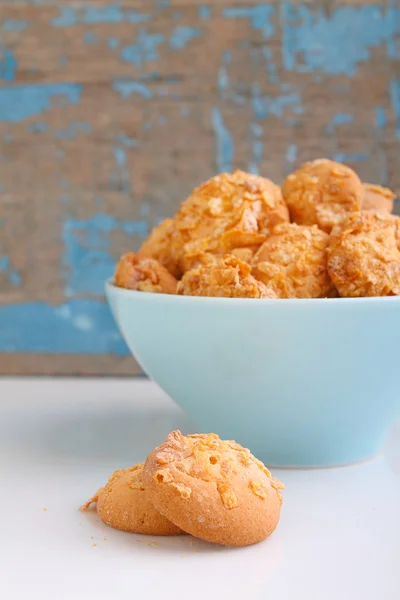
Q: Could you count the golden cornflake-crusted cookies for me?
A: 10